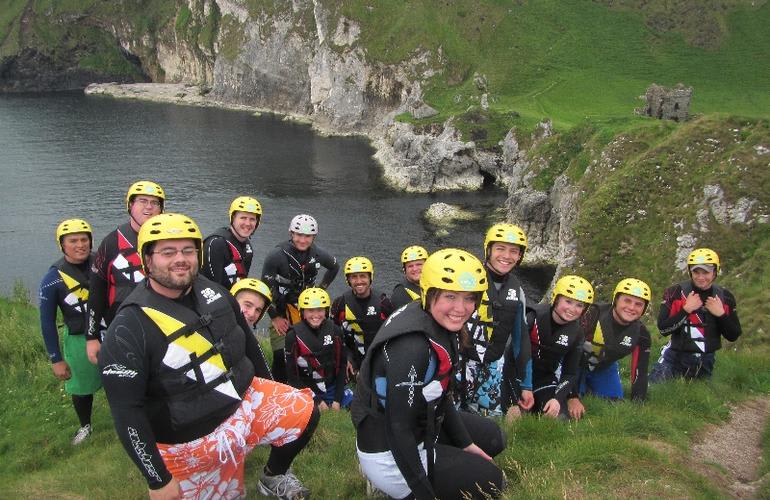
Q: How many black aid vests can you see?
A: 13